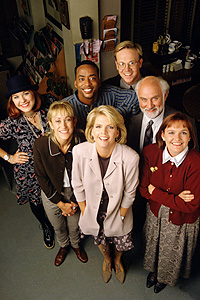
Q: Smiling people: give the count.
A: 7